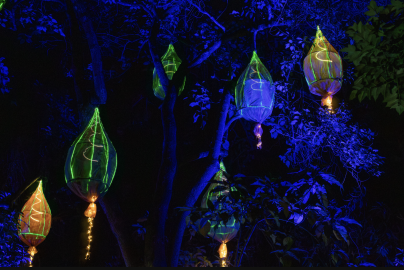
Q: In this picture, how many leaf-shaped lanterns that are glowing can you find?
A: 6